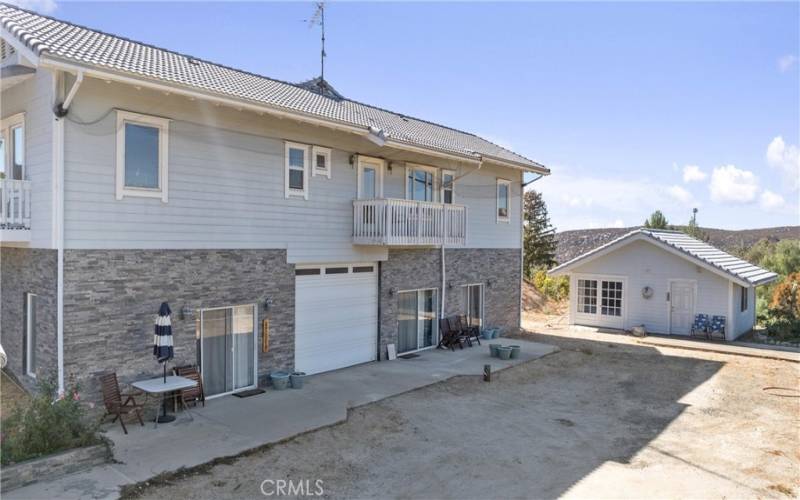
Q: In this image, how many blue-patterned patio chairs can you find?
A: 2